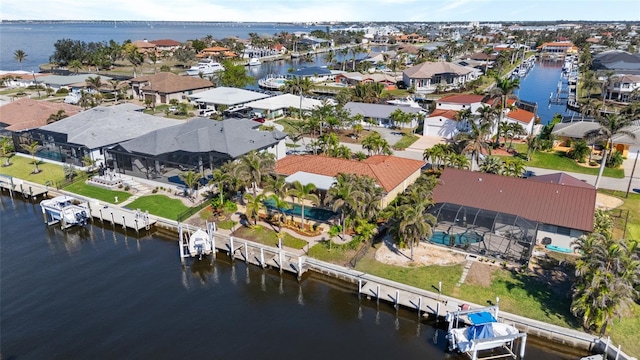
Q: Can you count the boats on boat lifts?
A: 3